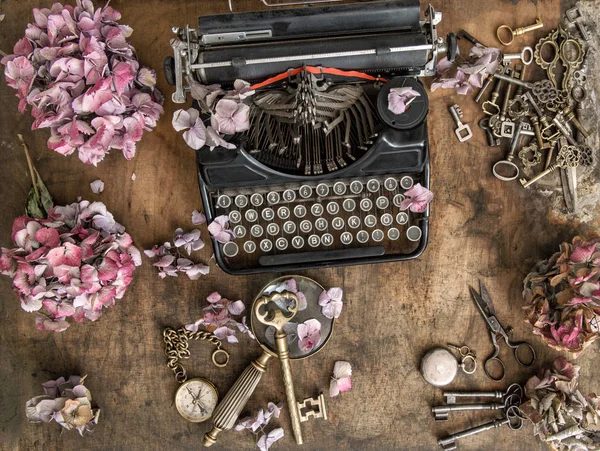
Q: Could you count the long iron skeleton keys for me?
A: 3